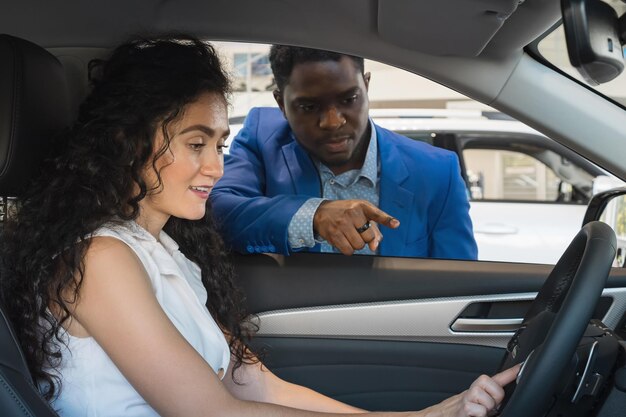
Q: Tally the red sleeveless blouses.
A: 0